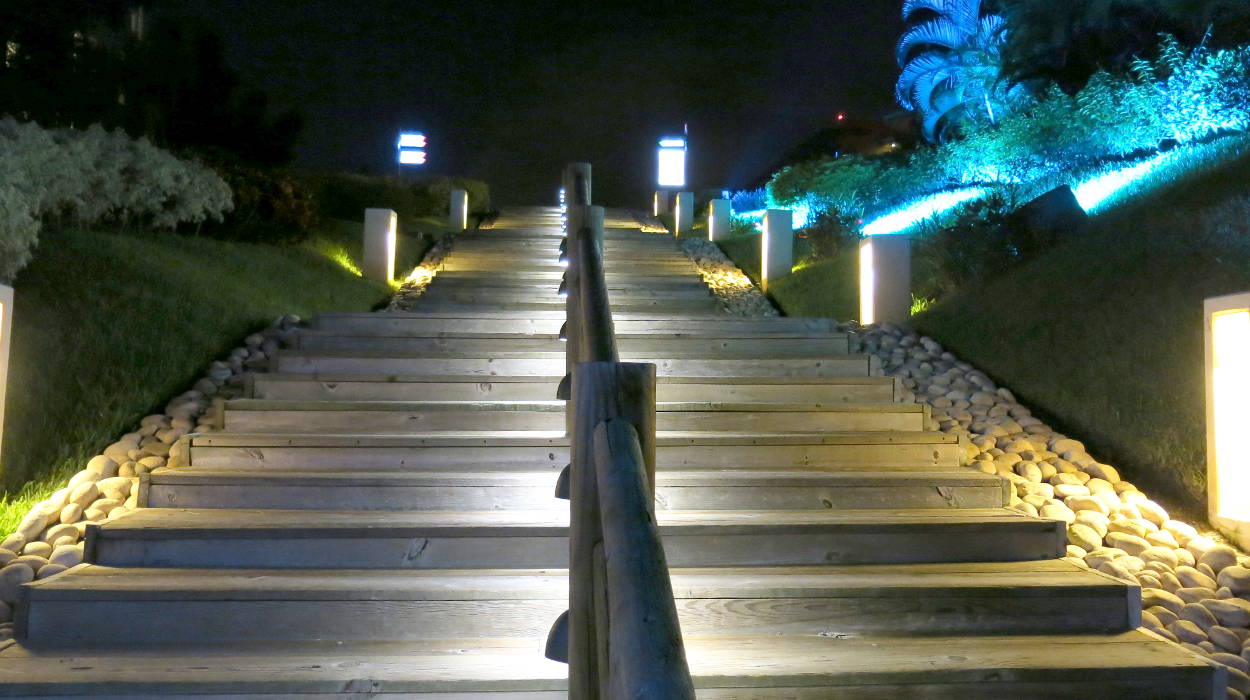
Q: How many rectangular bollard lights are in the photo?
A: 9